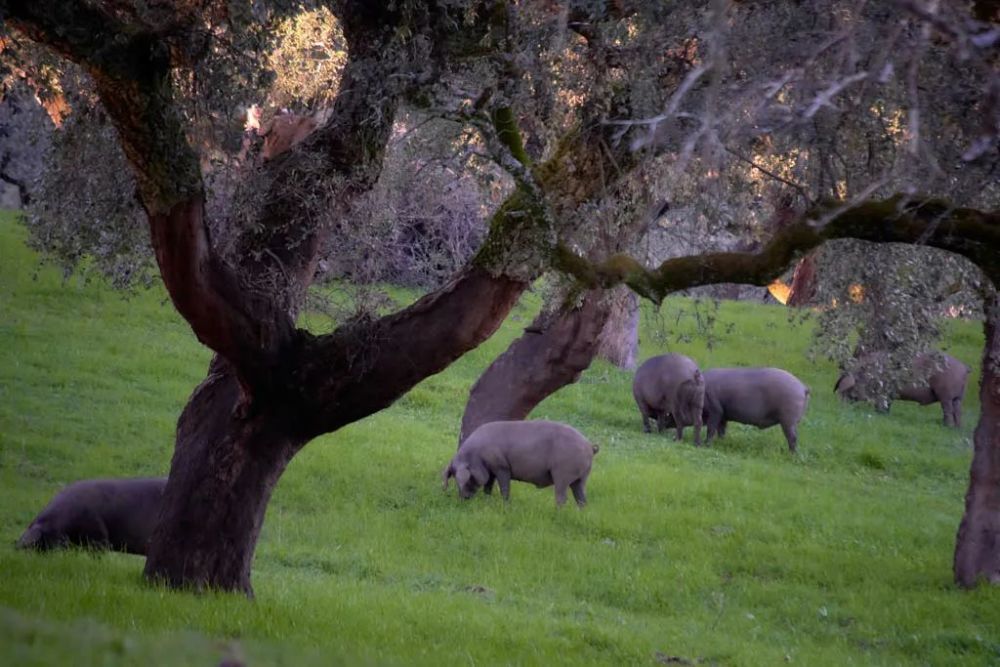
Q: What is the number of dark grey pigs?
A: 5